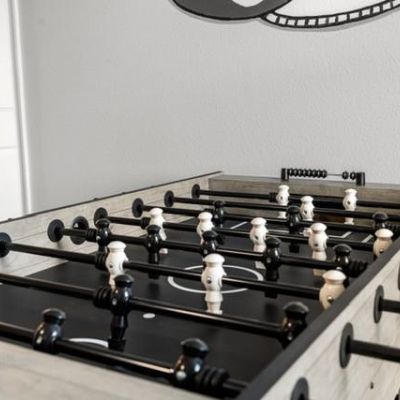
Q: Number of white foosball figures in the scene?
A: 11